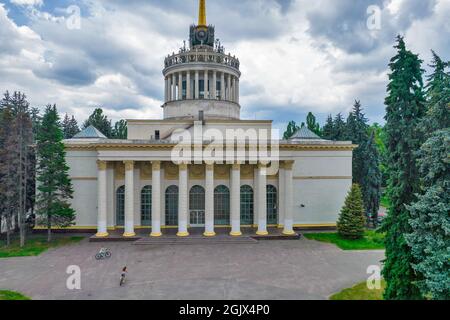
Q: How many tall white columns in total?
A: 8